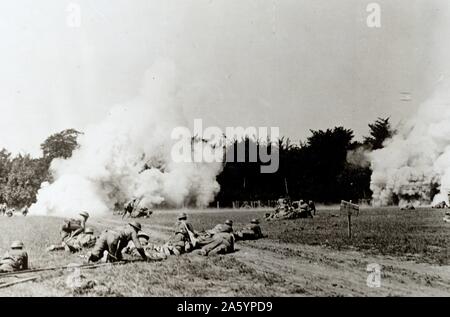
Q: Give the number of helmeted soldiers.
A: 8